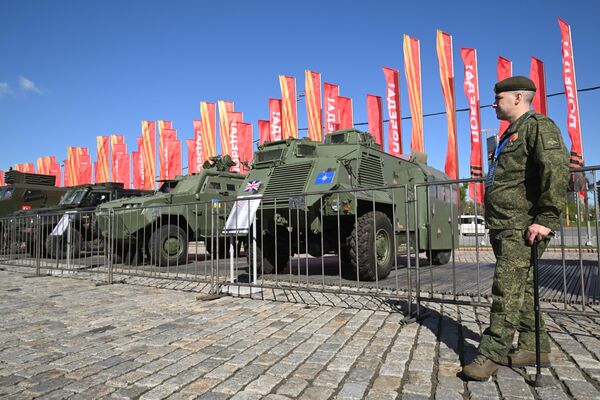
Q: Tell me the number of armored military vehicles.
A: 4